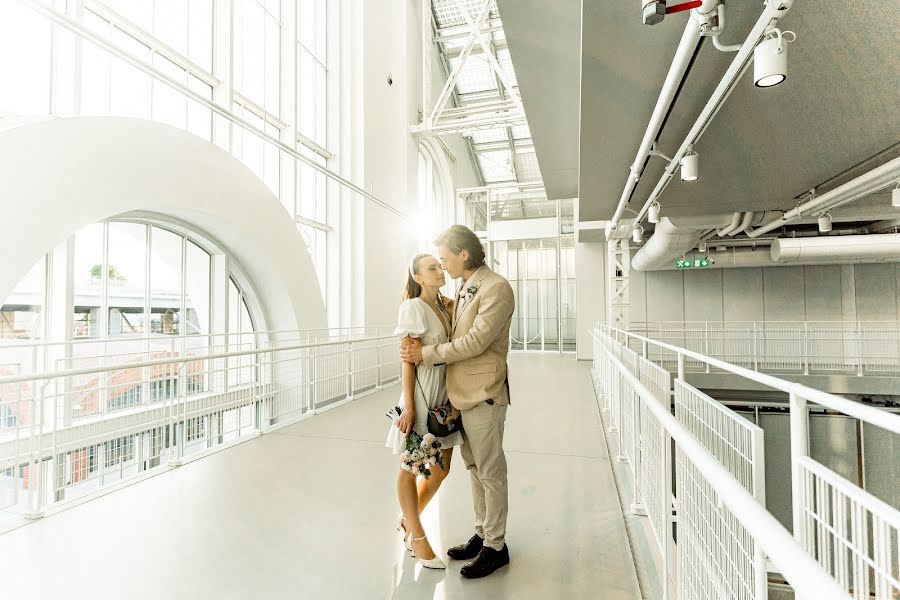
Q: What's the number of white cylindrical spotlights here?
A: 6